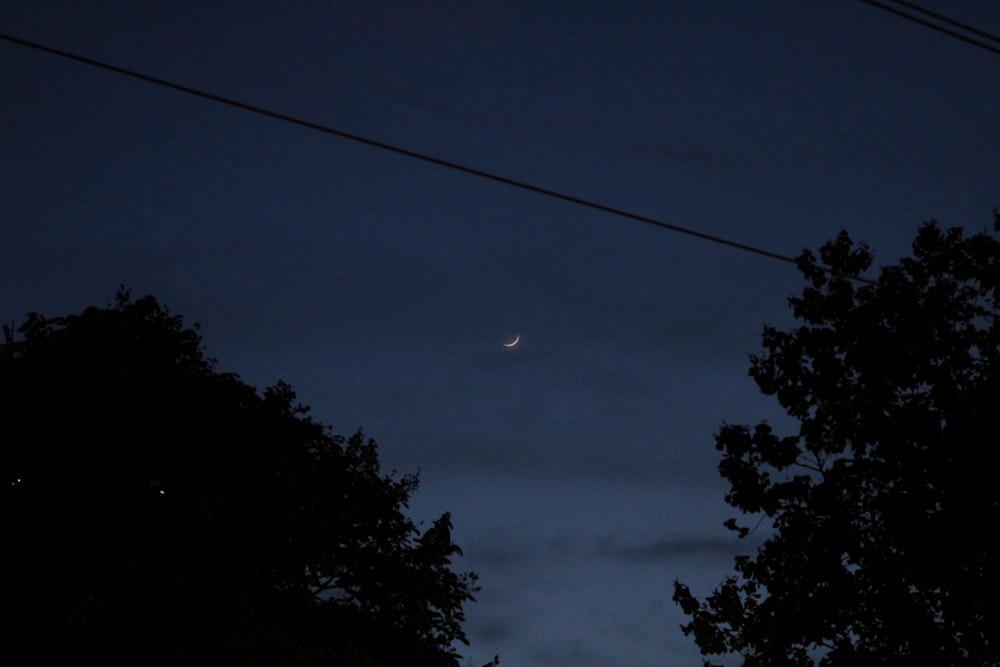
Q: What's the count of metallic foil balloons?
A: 0